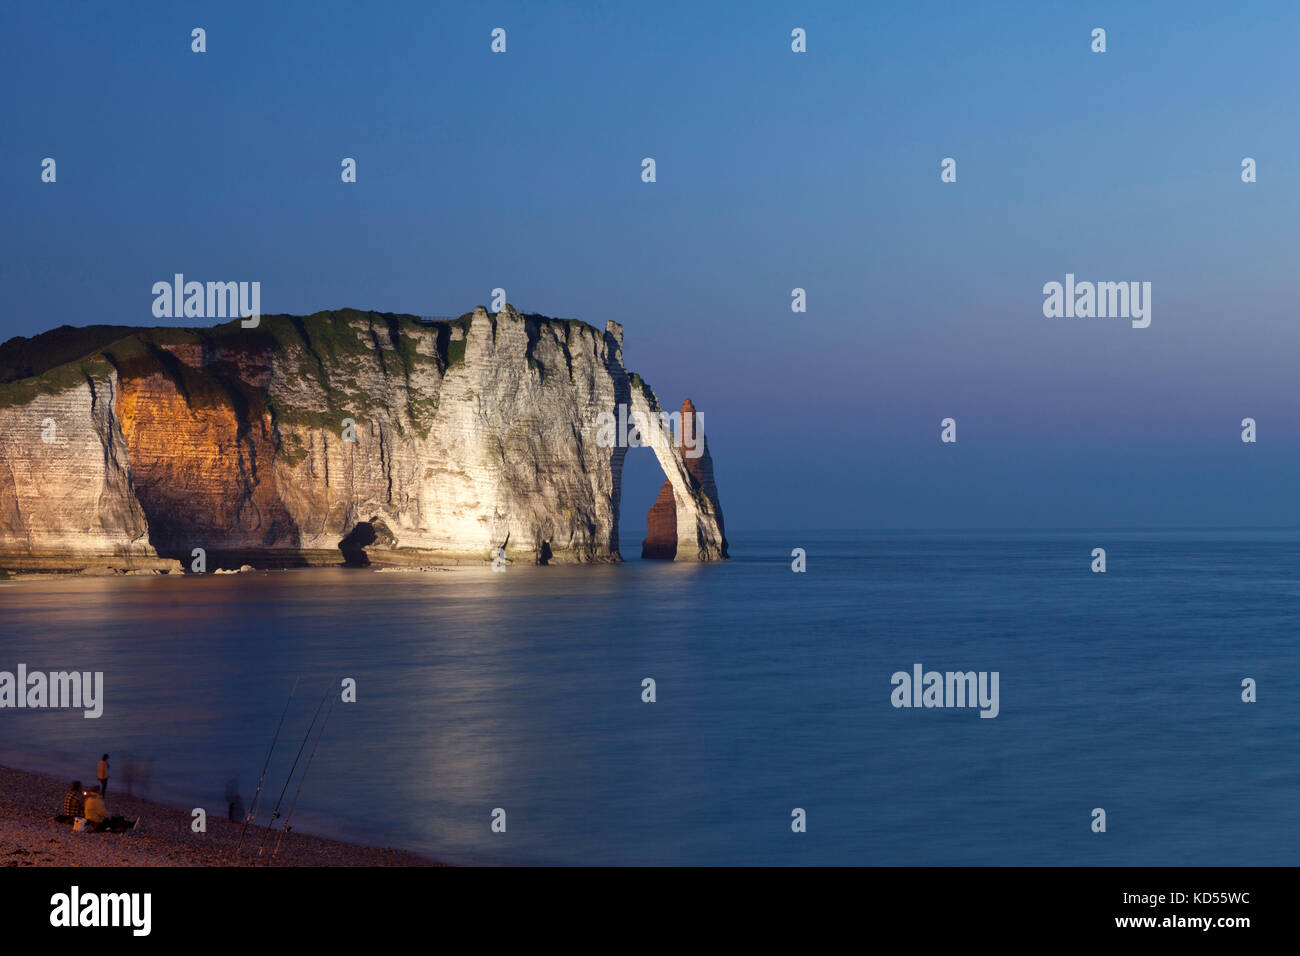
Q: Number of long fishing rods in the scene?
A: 3